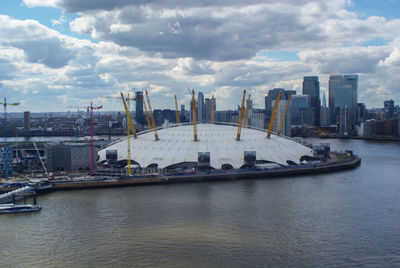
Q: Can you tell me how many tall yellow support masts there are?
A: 10